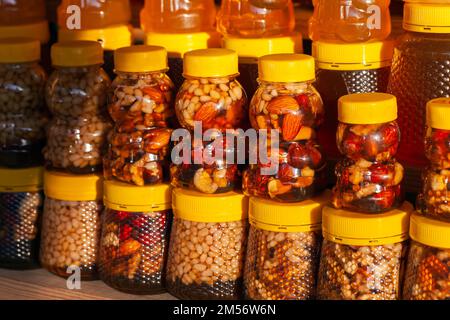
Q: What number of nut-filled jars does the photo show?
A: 14